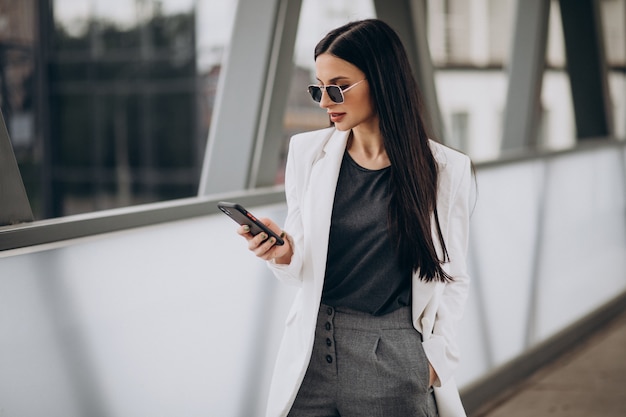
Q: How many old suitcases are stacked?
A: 0